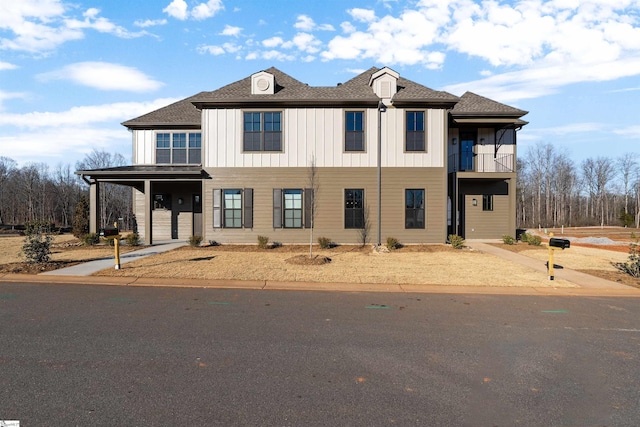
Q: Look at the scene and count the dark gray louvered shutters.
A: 4